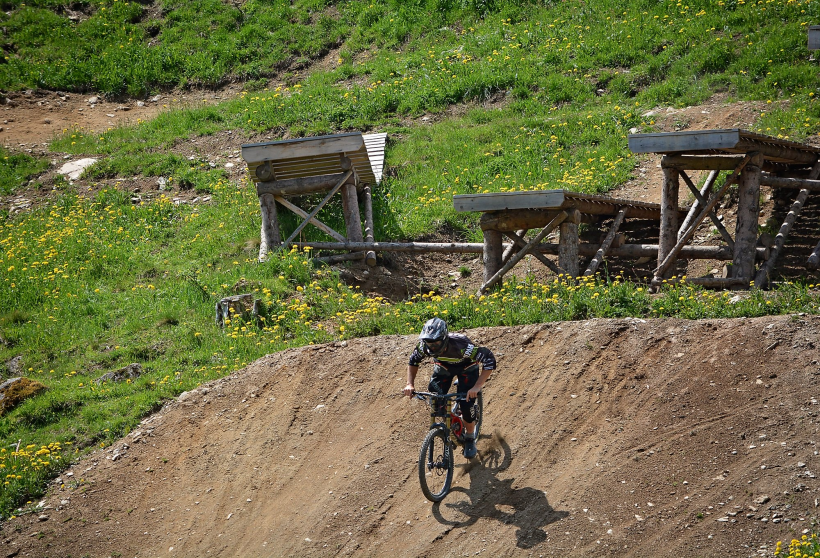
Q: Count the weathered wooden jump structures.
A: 3